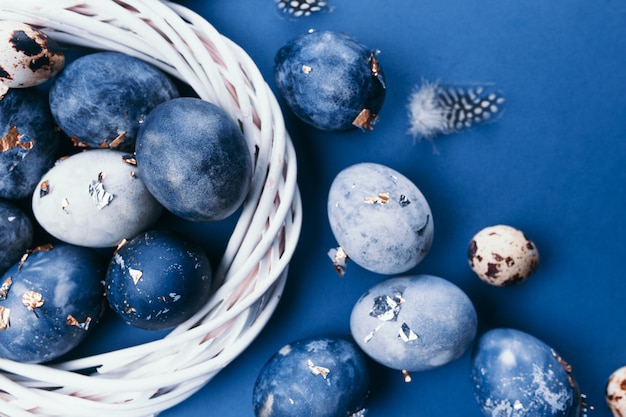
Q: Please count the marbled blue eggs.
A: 12